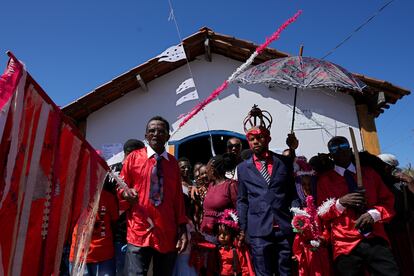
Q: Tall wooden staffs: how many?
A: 1